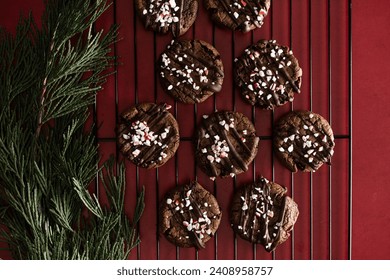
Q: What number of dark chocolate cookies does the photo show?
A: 9